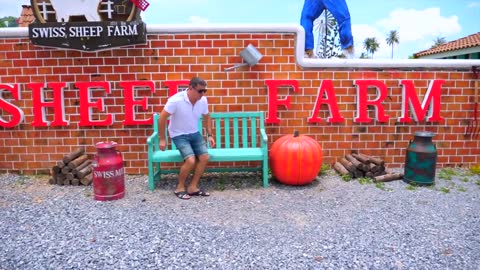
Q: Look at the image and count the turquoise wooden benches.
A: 1